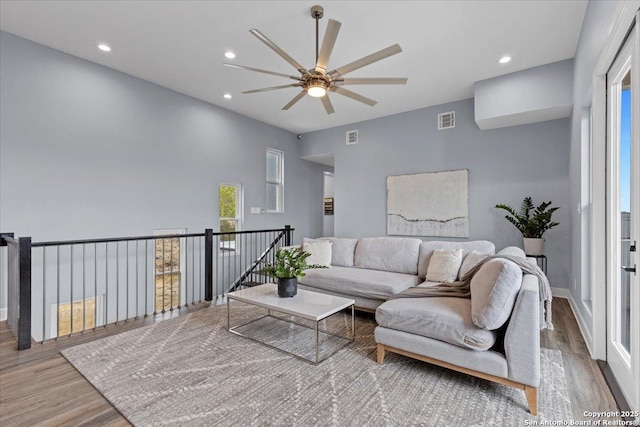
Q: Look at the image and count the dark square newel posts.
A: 3